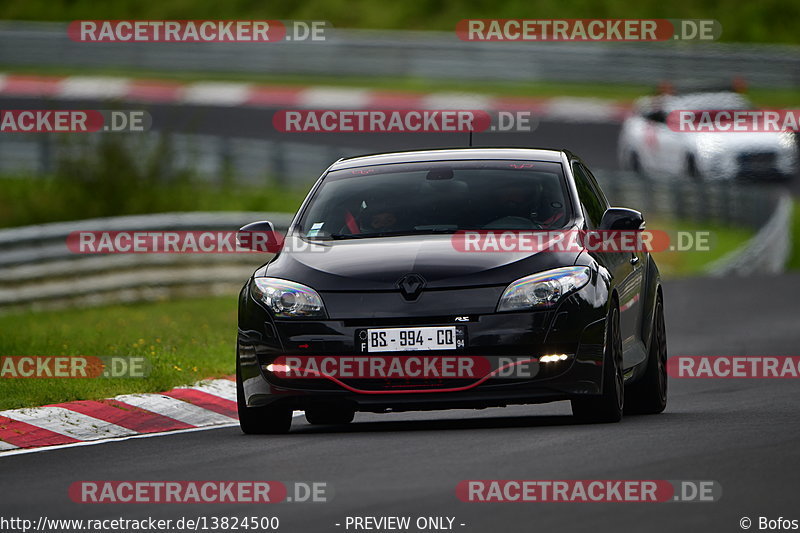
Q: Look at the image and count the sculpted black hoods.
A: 1